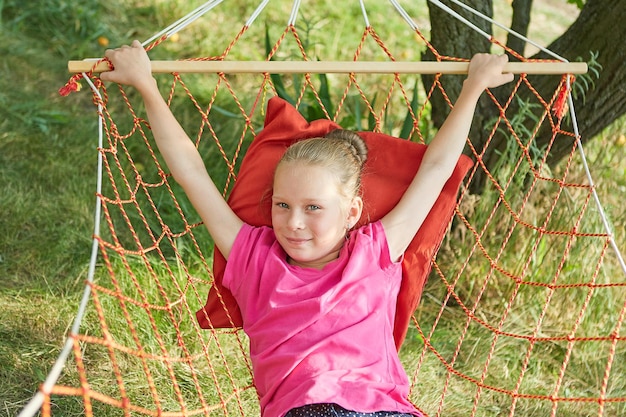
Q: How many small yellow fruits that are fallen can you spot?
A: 2